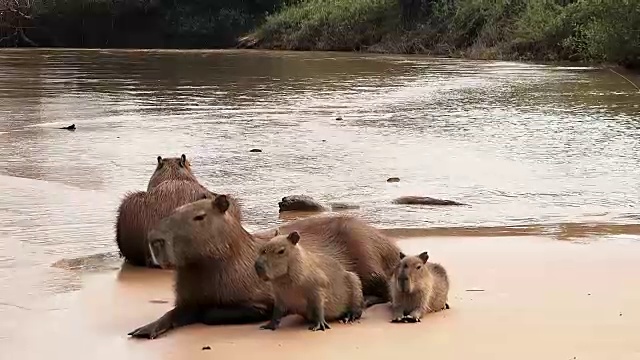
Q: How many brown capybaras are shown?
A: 4